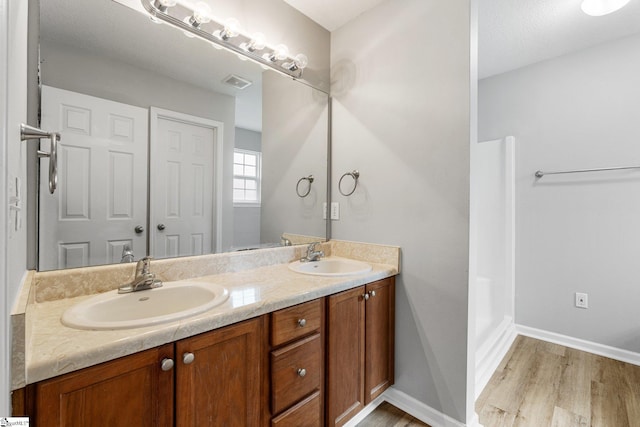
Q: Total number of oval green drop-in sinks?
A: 0